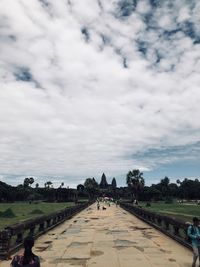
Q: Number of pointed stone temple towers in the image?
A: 3